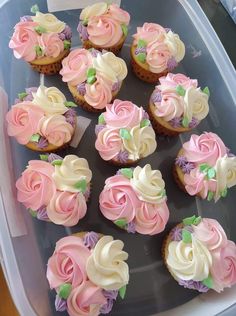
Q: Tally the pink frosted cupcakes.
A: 12